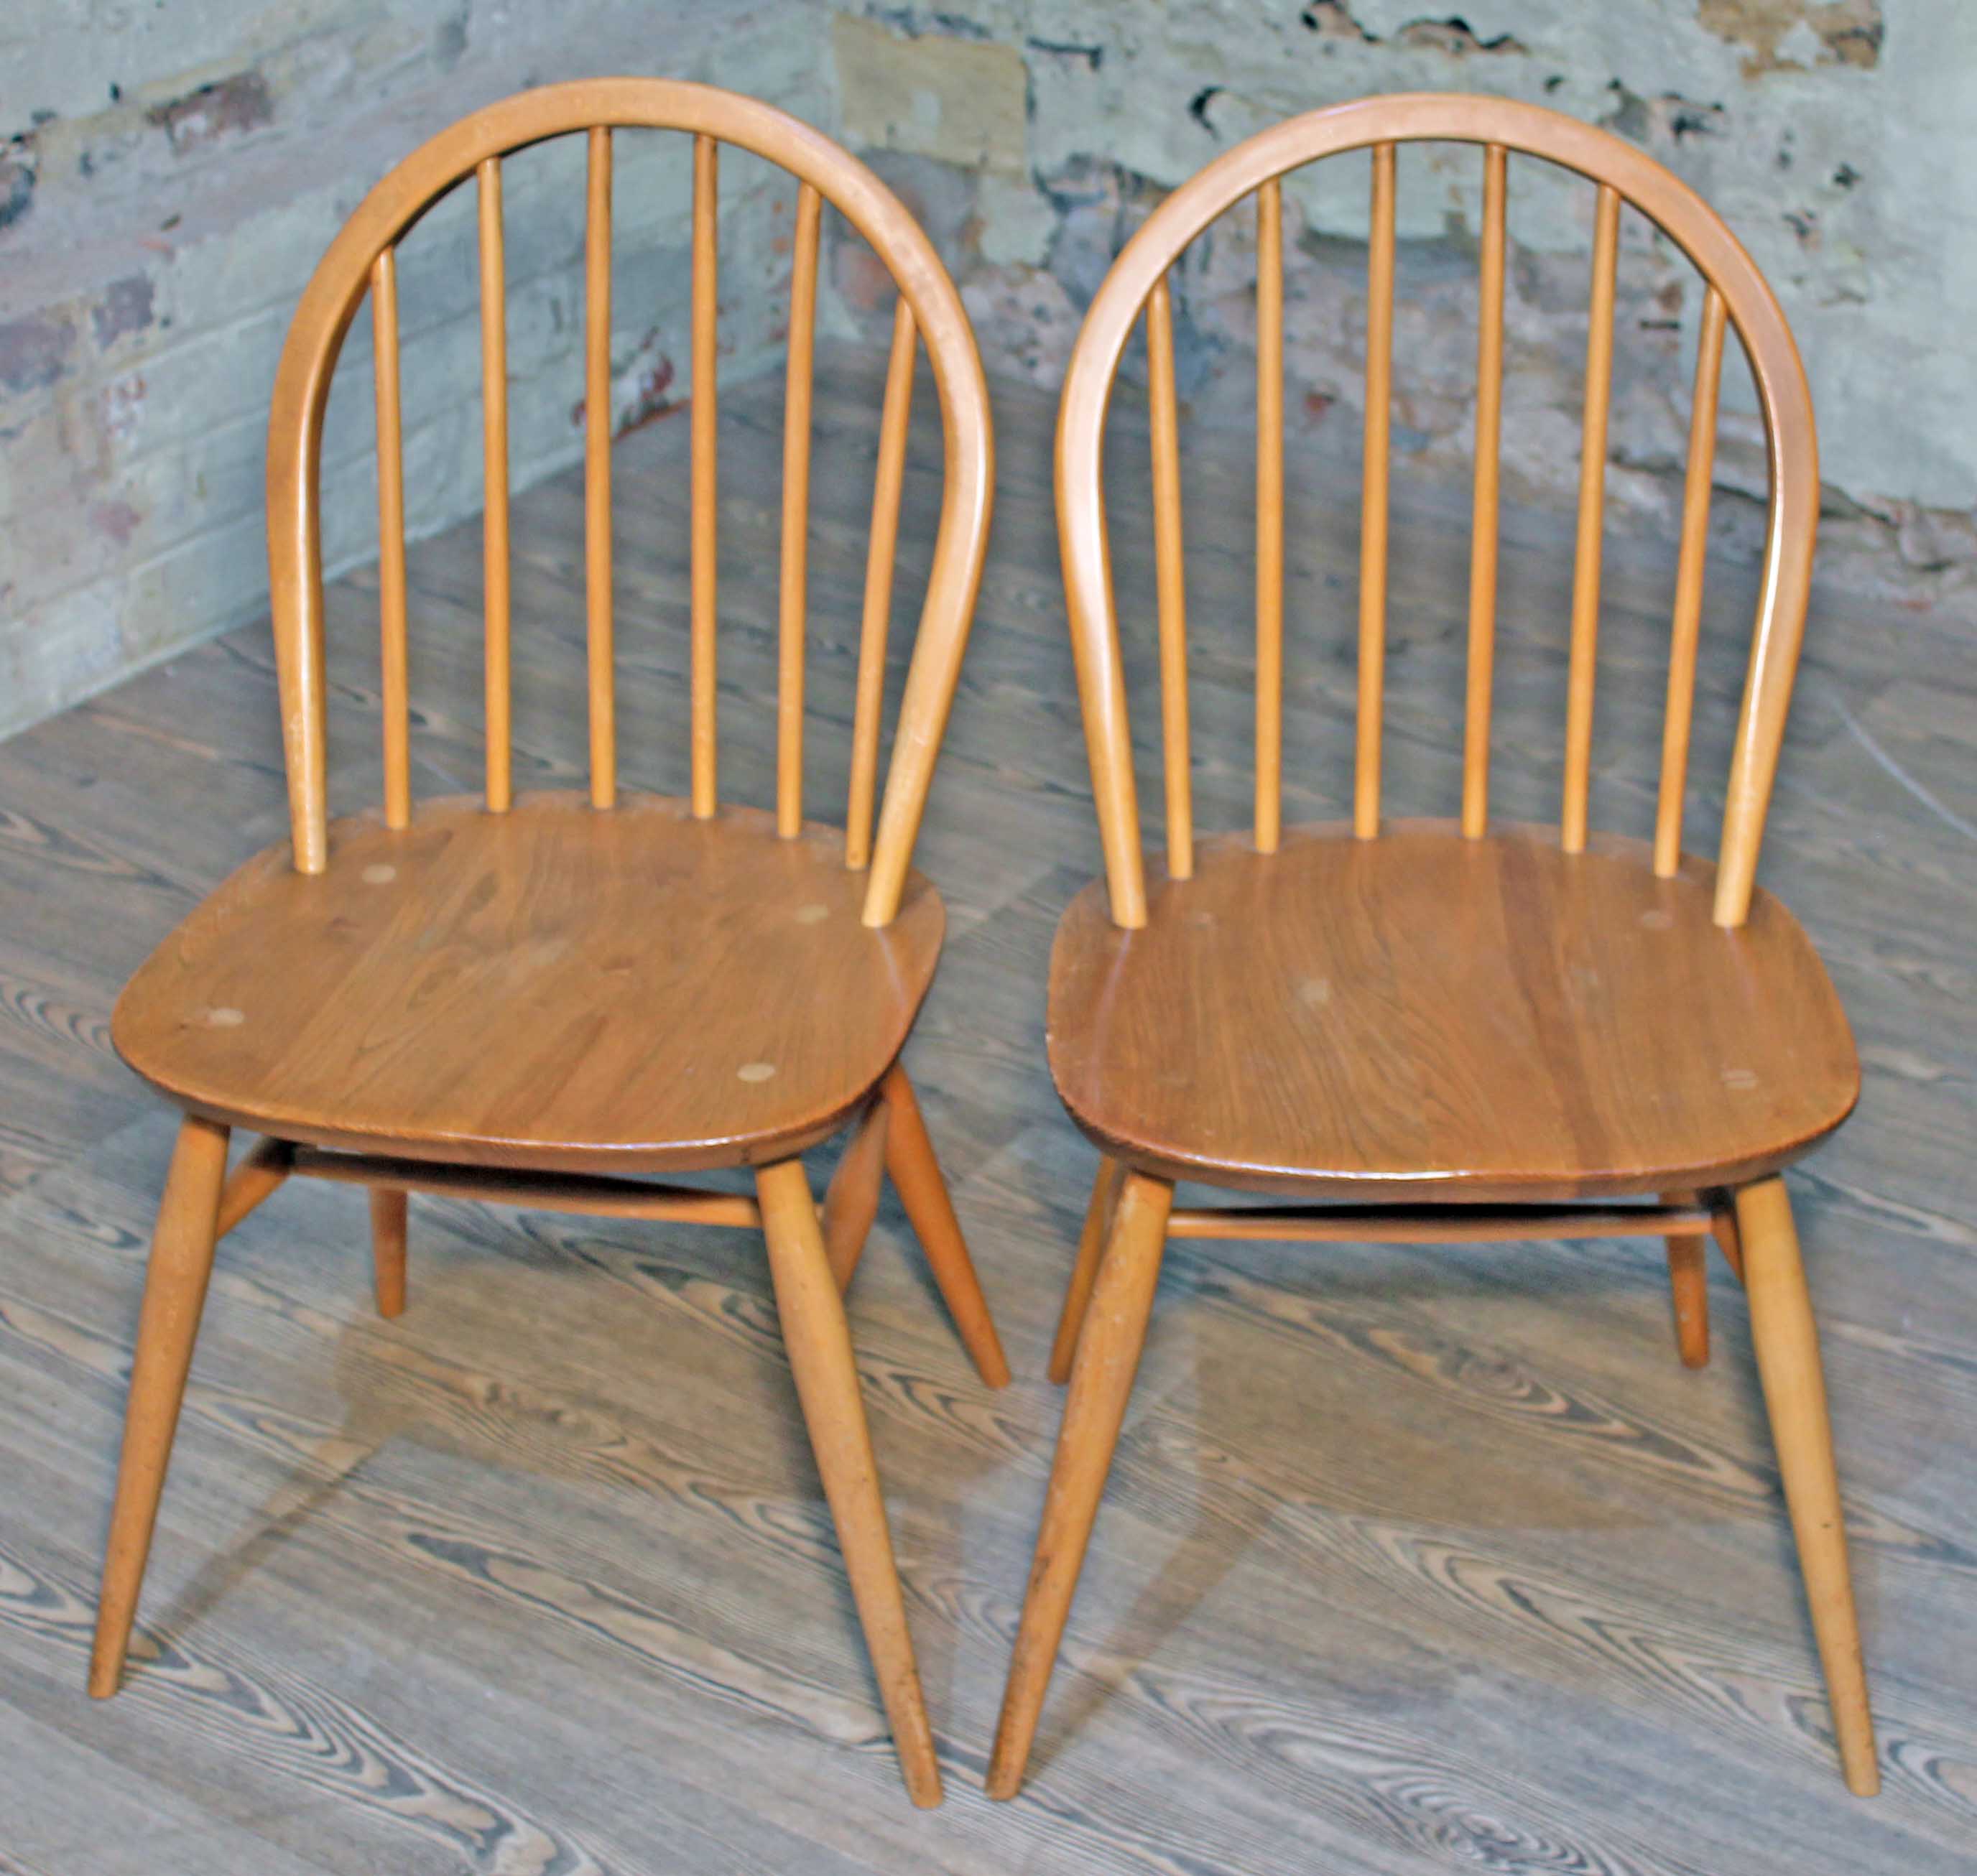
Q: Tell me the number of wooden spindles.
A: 12